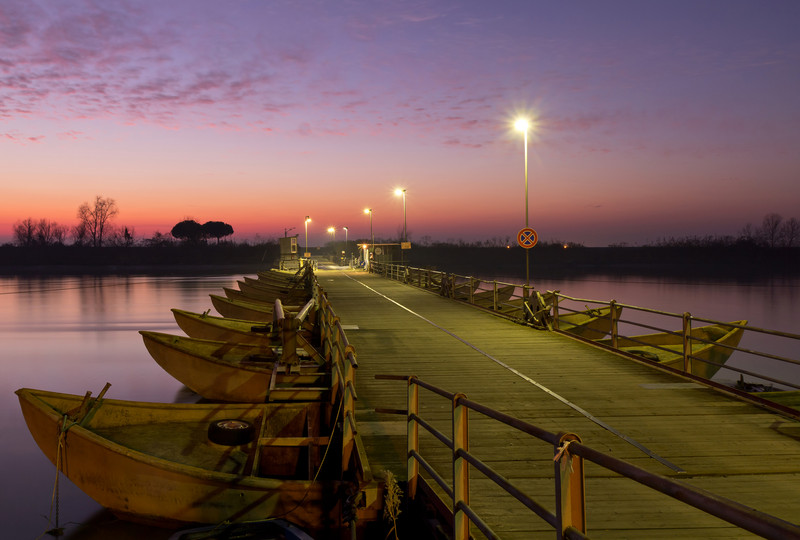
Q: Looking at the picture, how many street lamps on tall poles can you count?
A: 6